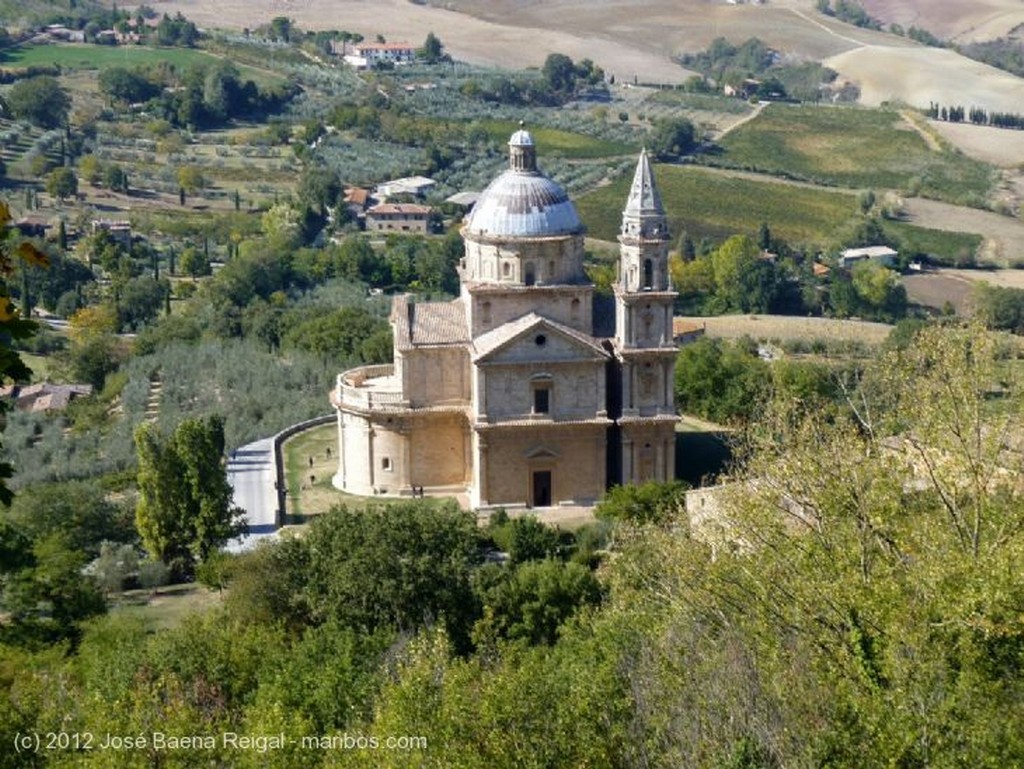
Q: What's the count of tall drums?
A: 1